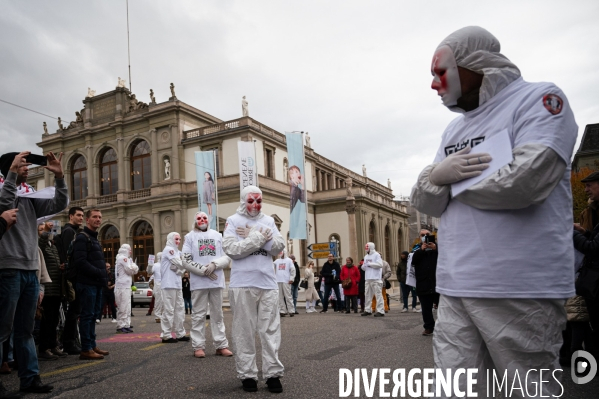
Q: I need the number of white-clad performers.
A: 8